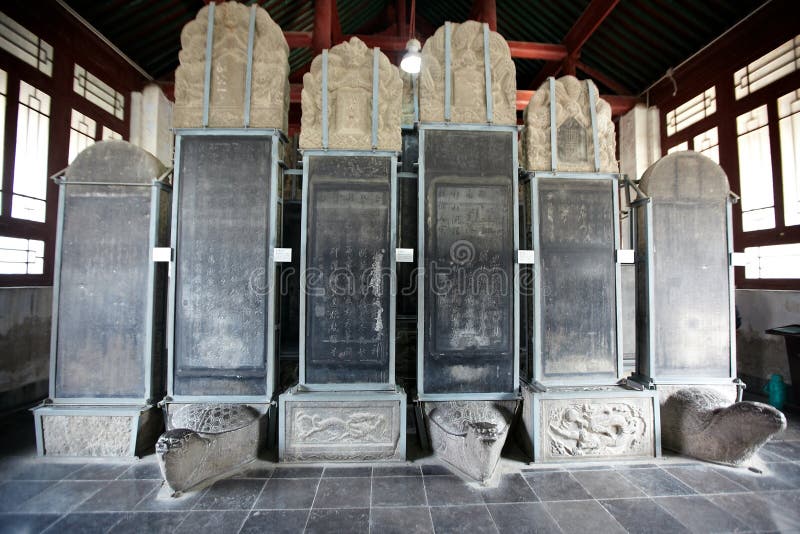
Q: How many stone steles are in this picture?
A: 6